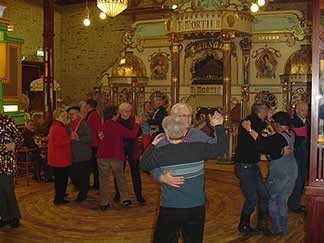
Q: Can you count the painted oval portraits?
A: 2